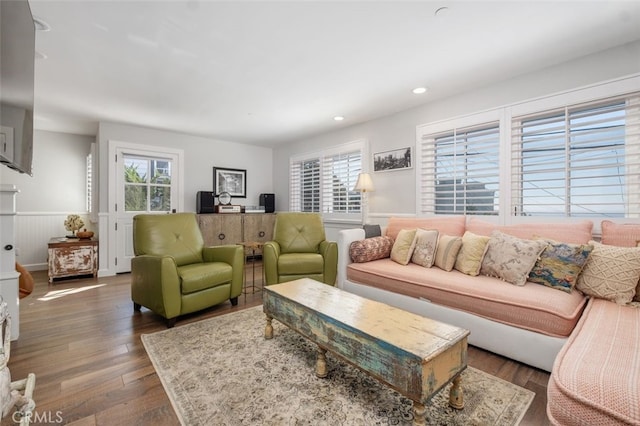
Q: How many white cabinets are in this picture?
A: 1